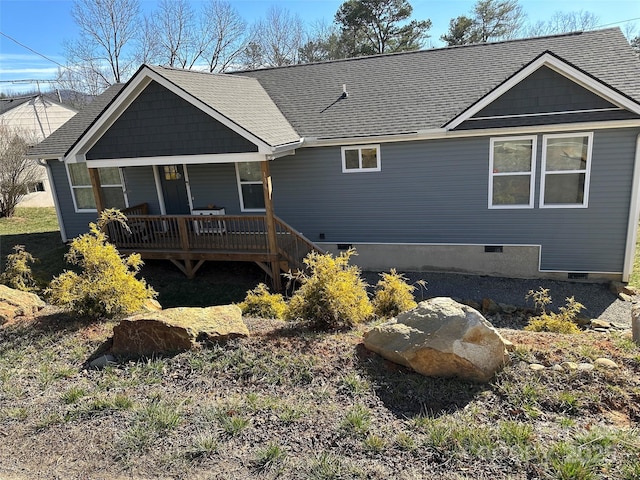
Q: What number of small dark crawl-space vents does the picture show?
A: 3